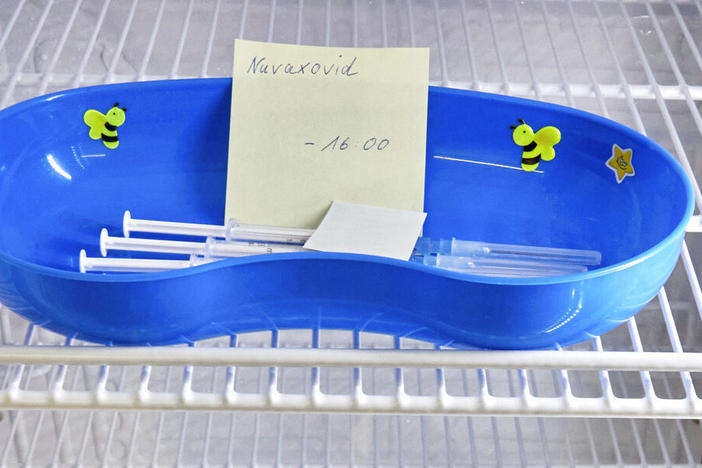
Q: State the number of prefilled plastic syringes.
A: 3